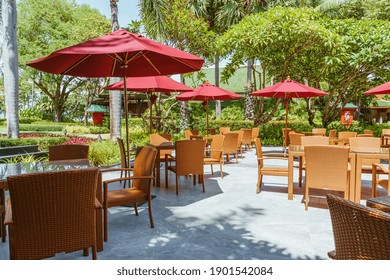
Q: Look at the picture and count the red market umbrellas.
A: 5